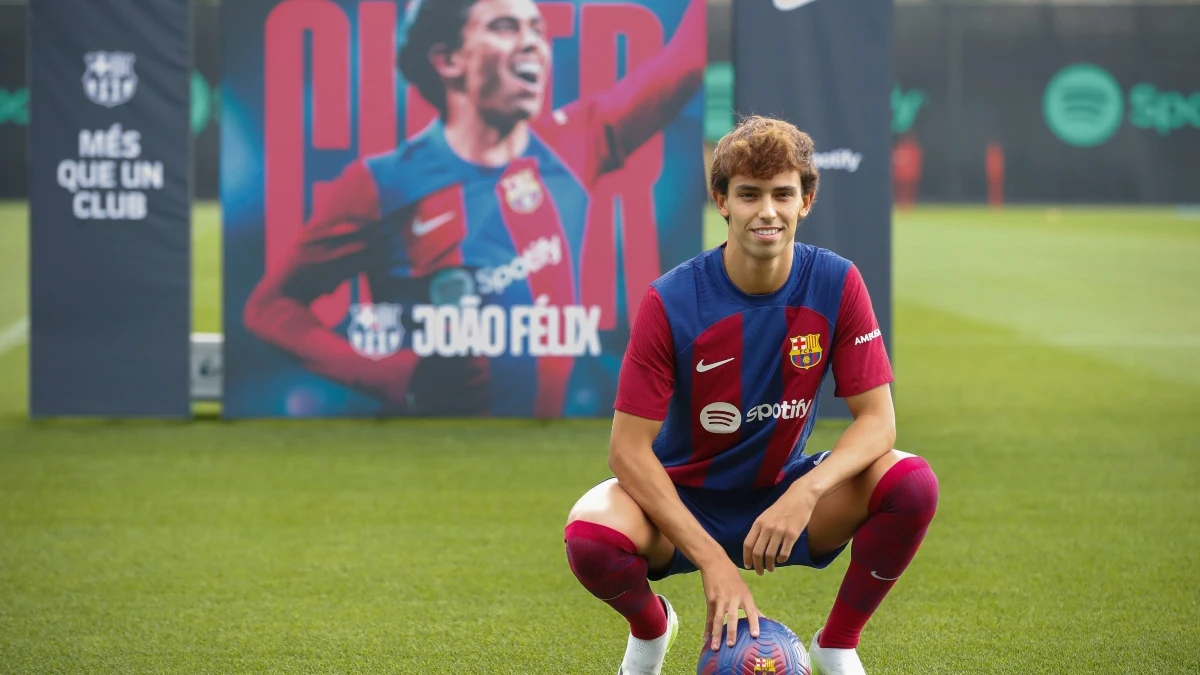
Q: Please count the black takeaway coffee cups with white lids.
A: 0